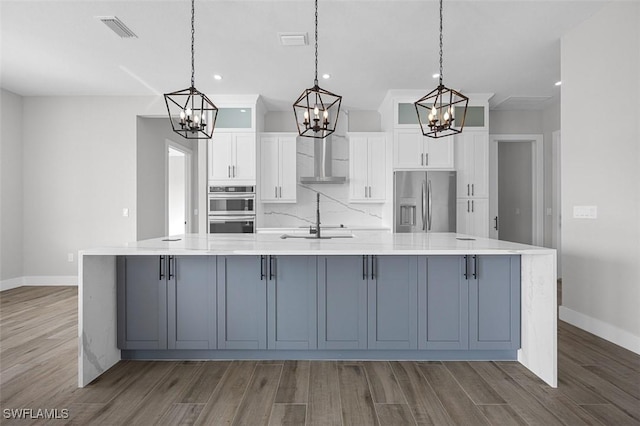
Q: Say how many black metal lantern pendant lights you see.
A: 3